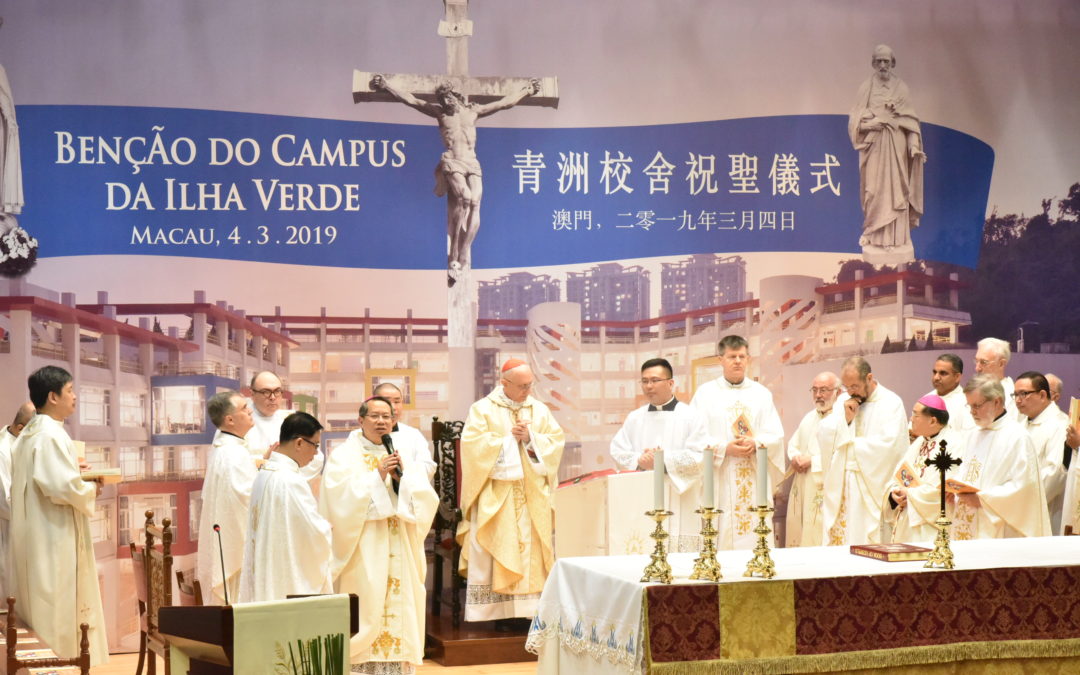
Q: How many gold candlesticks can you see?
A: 3